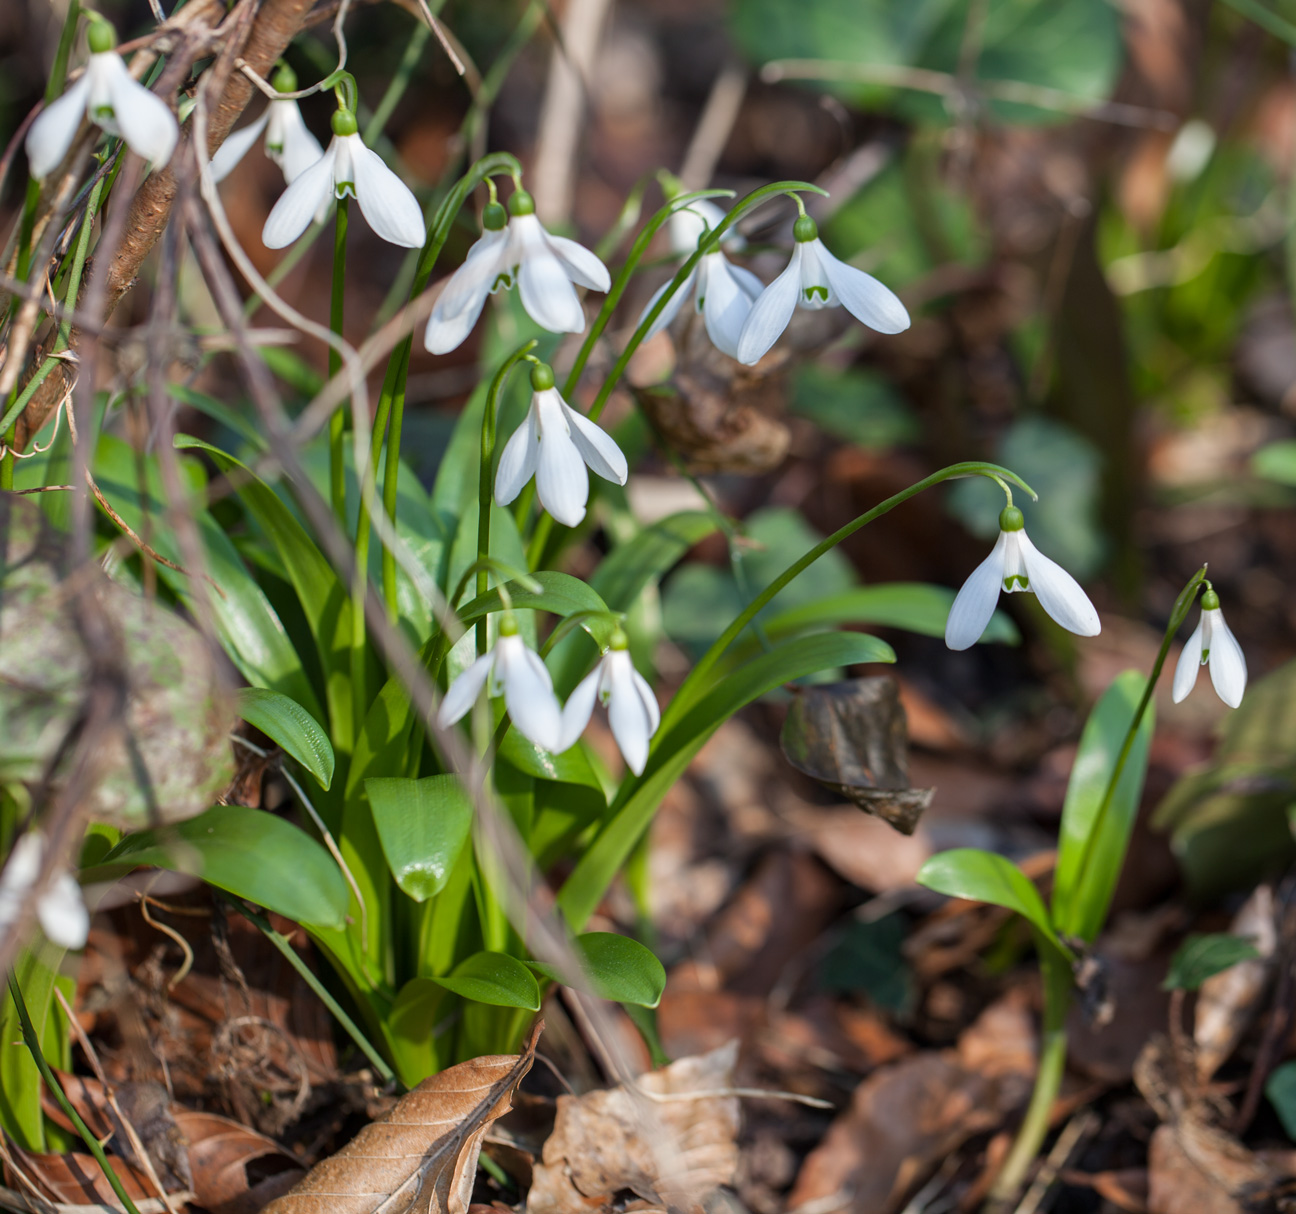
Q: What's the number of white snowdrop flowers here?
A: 14